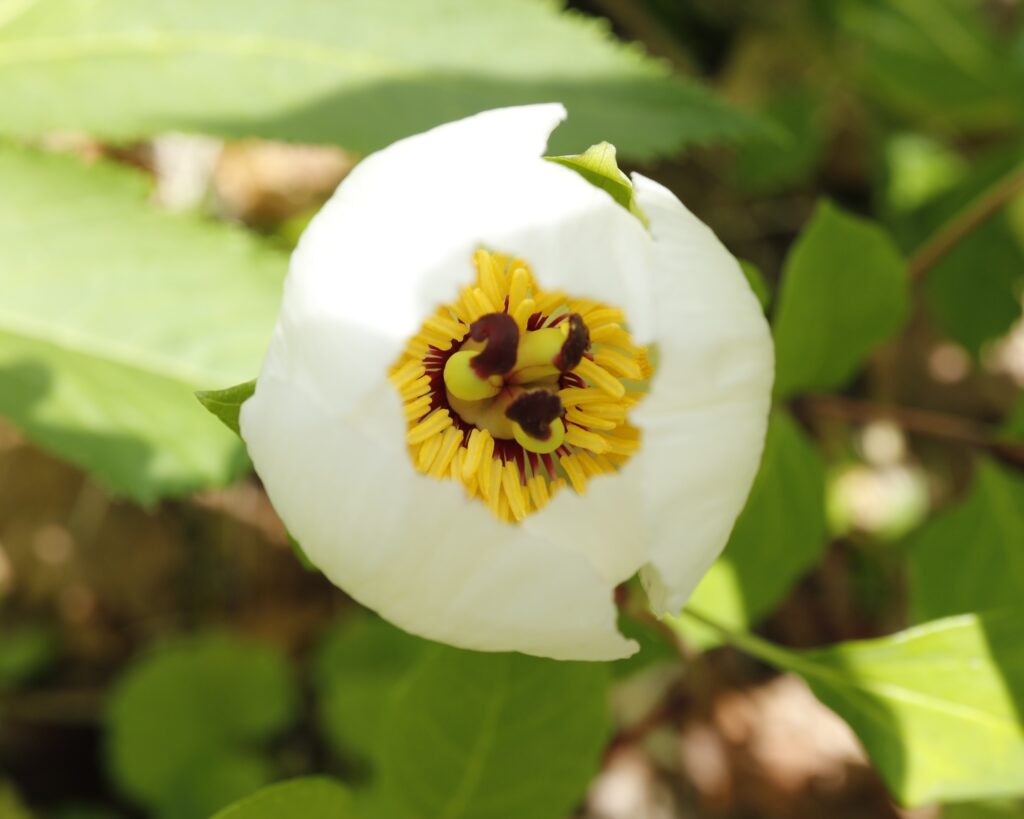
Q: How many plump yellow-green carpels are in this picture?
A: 3